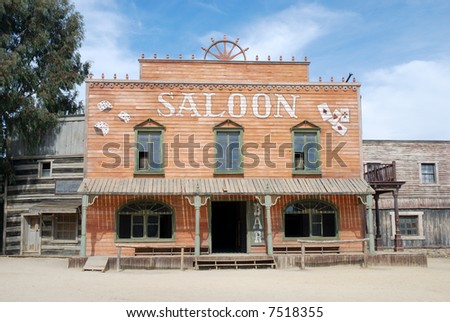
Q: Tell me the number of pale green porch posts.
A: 4